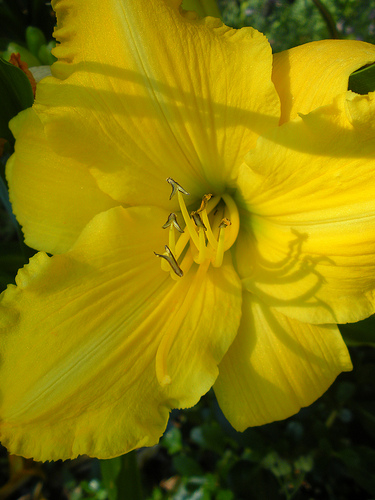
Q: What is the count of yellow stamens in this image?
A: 6